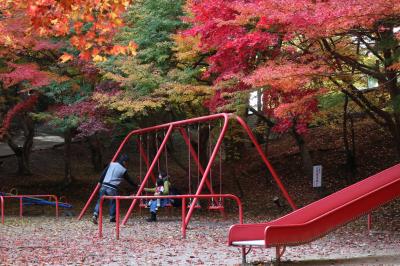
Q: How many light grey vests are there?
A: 1